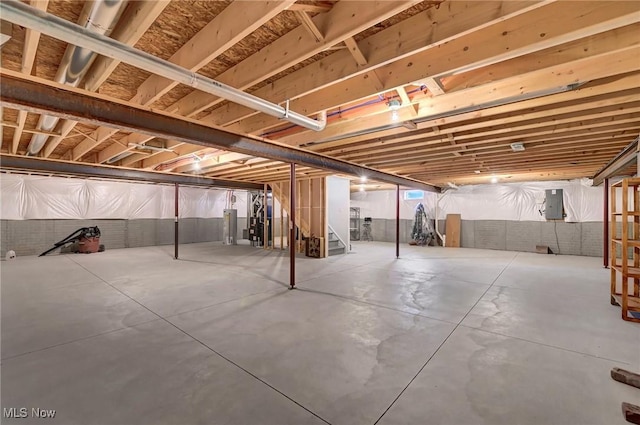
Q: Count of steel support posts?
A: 4